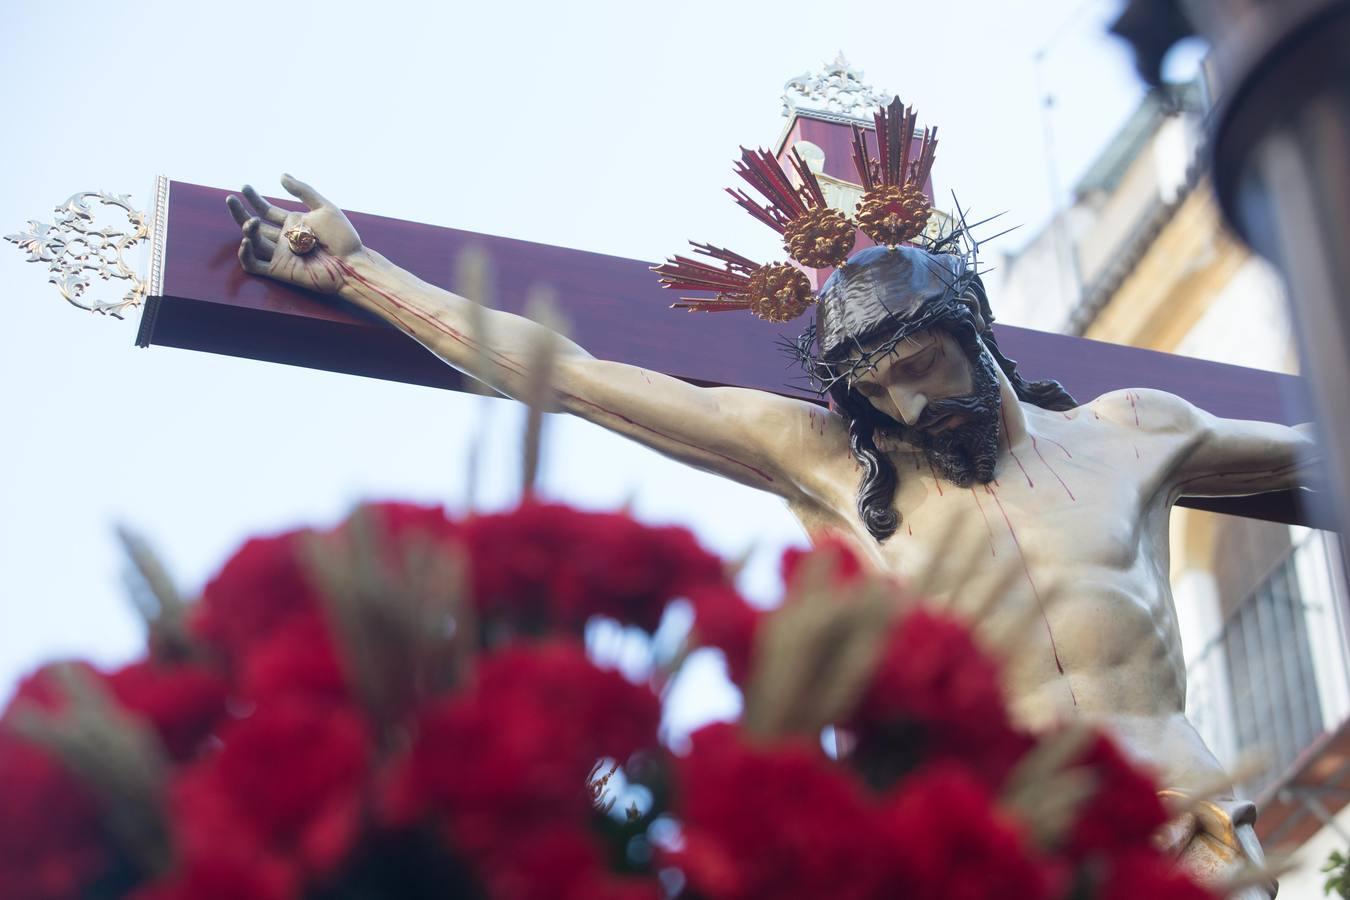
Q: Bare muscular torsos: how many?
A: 1